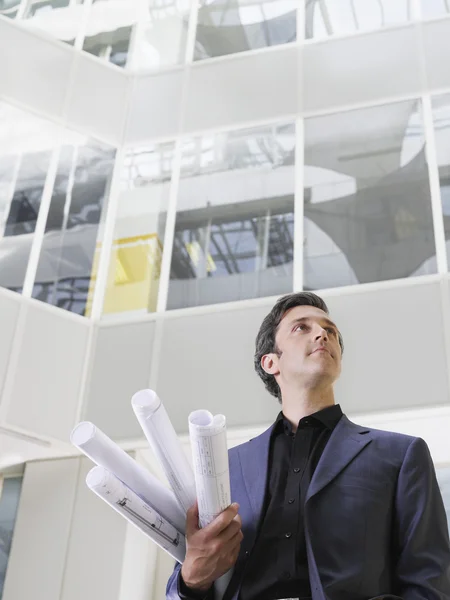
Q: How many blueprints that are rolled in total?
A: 4